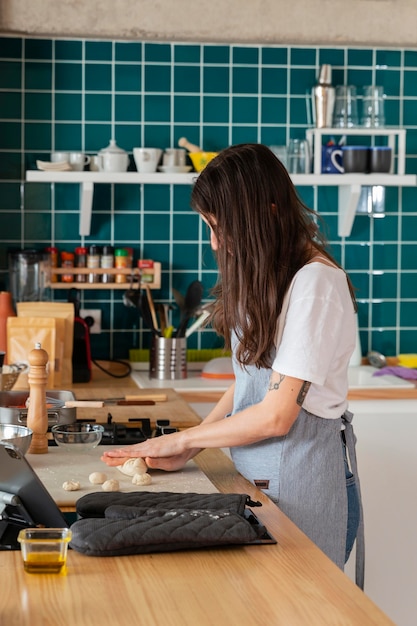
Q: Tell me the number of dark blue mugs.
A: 2